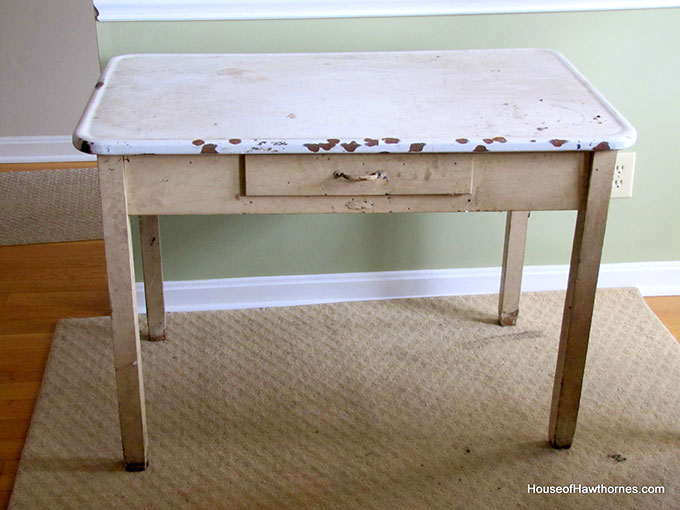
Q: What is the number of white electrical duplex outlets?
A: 1